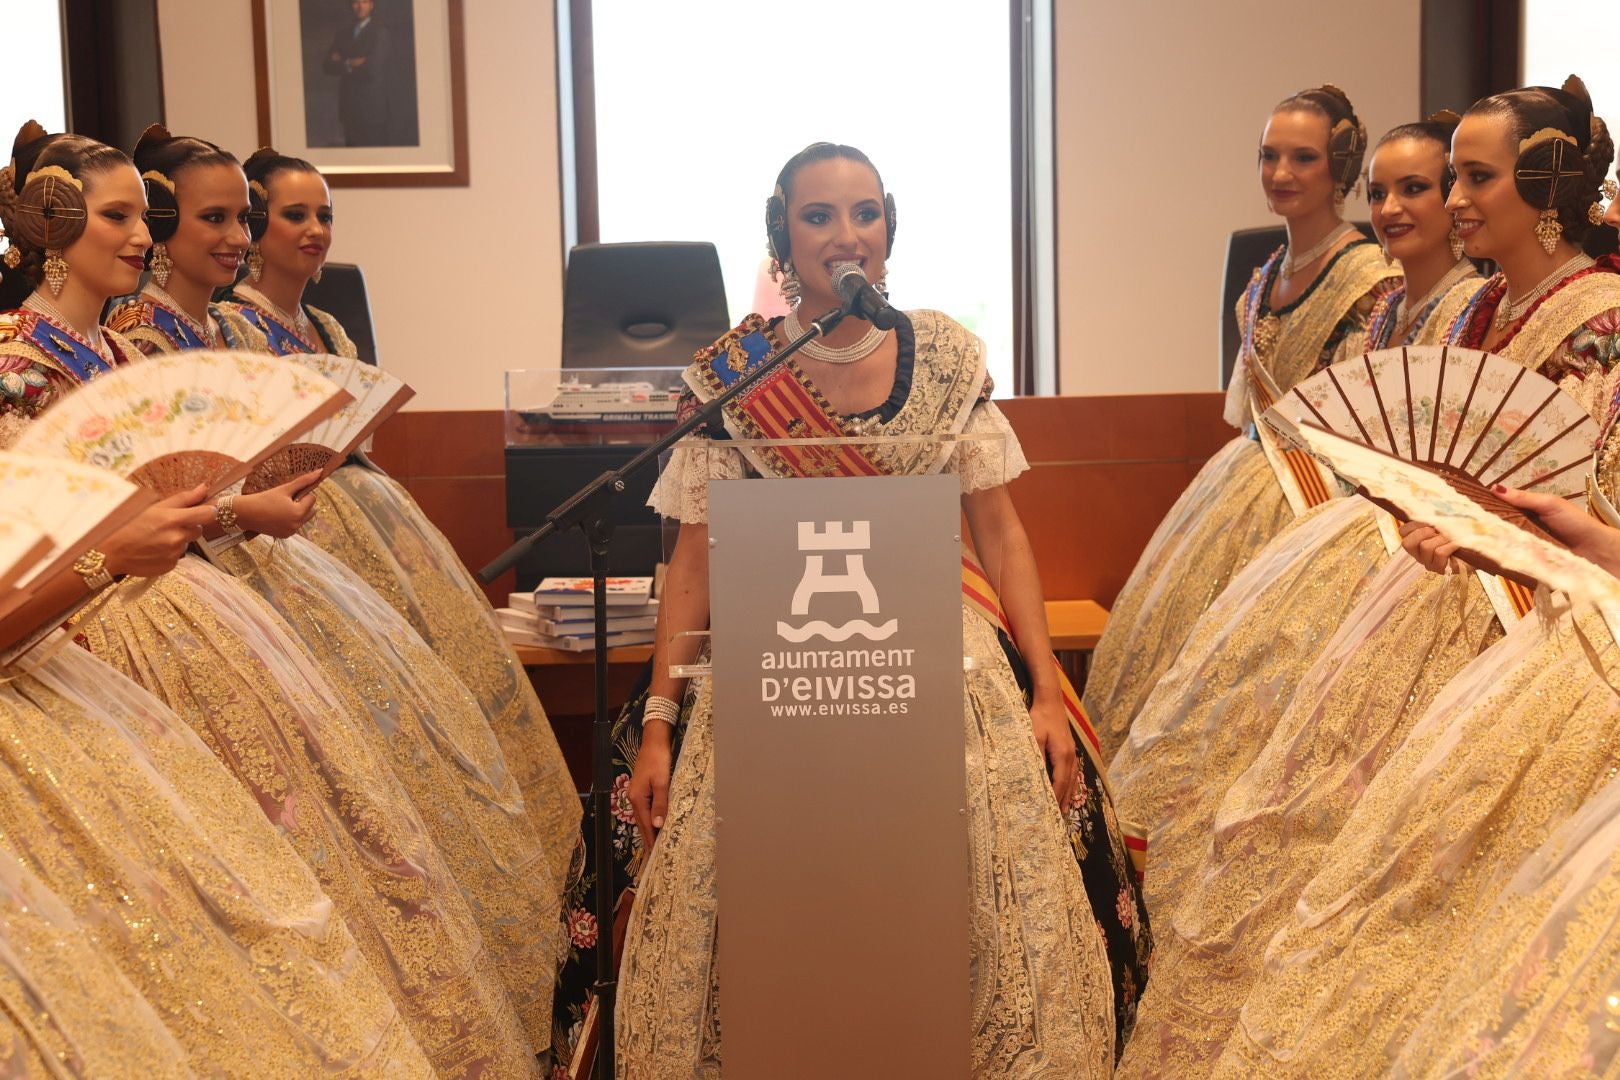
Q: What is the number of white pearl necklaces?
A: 7